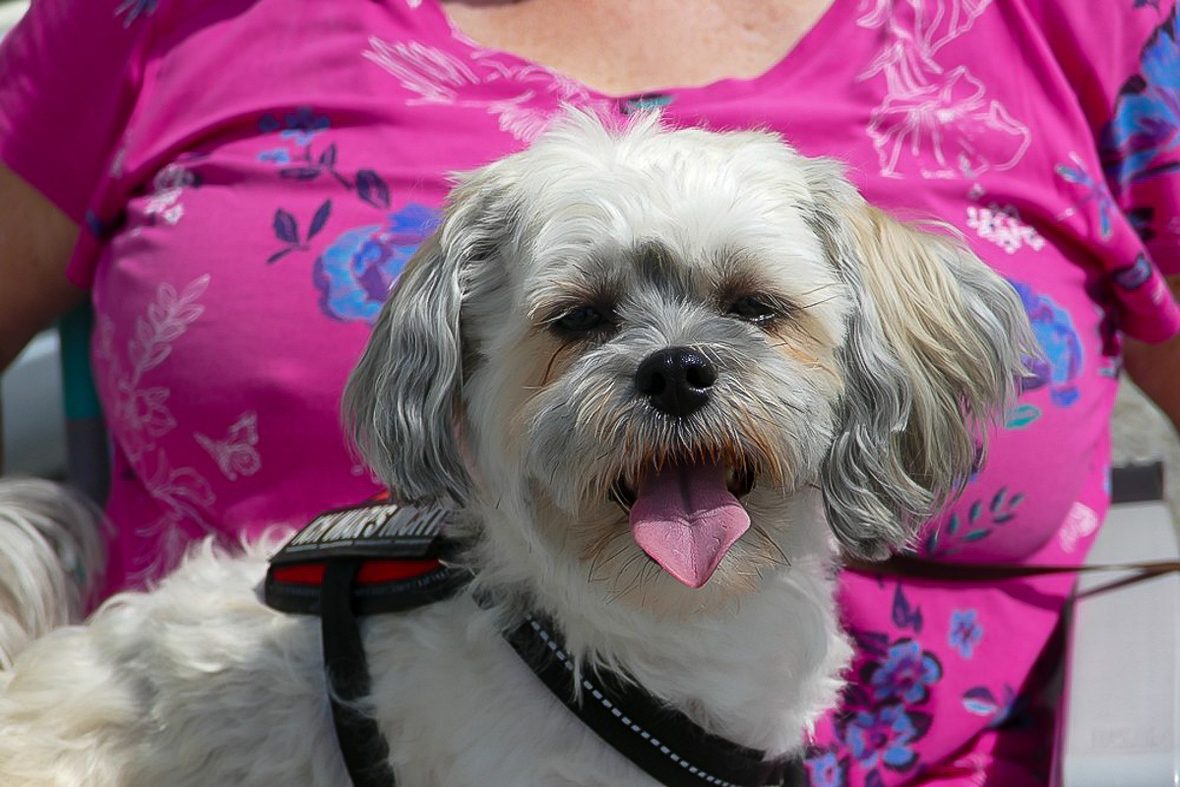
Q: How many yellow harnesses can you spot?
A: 0